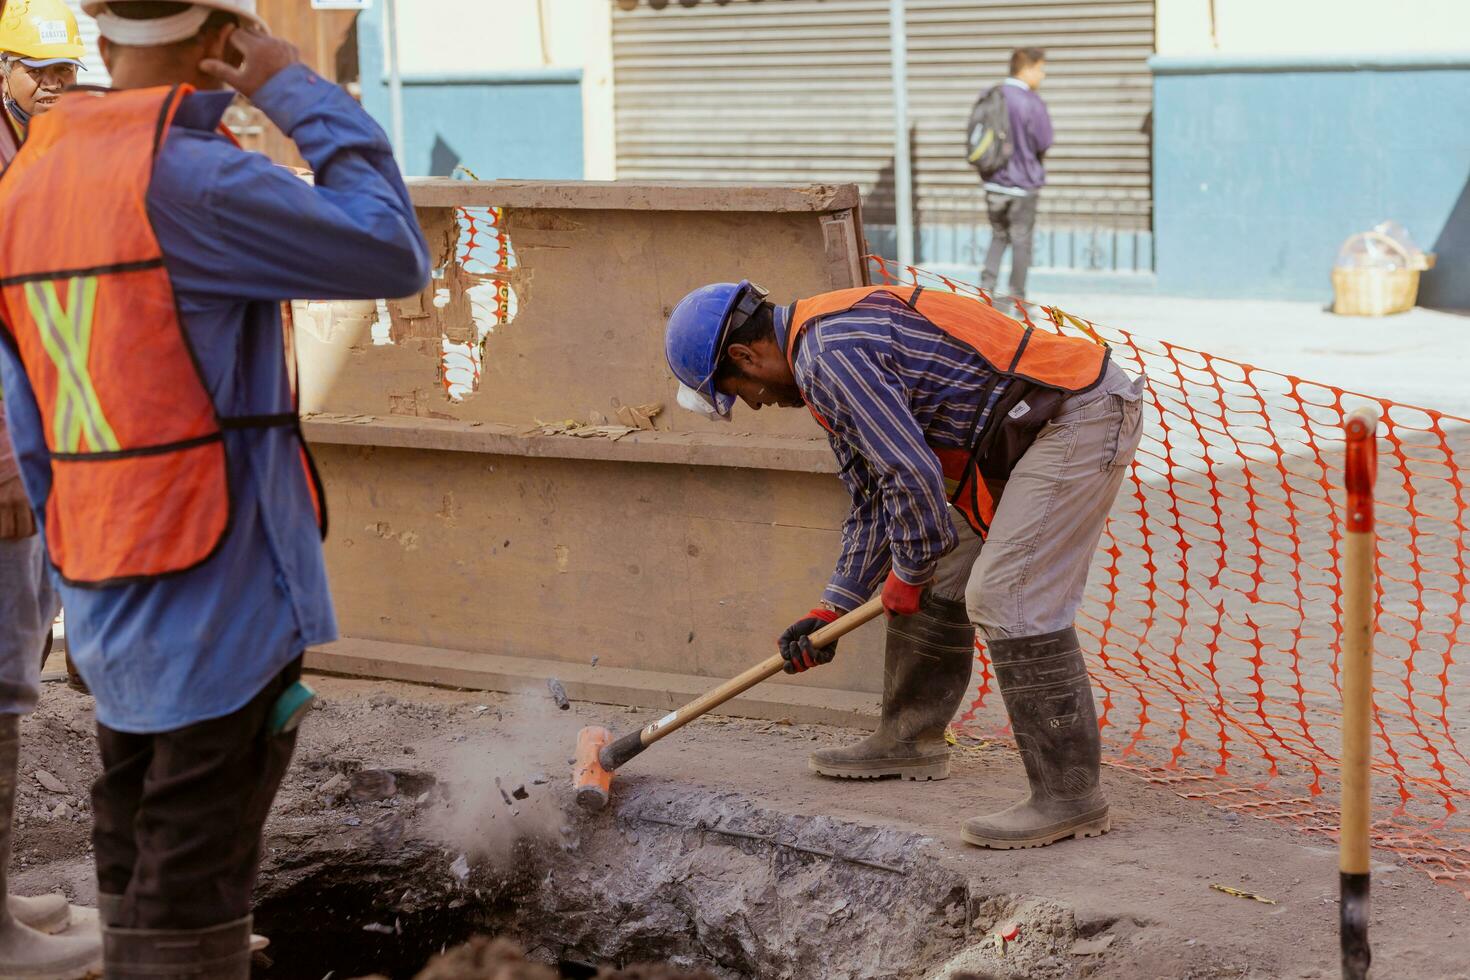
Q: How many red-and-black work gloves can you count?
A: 2